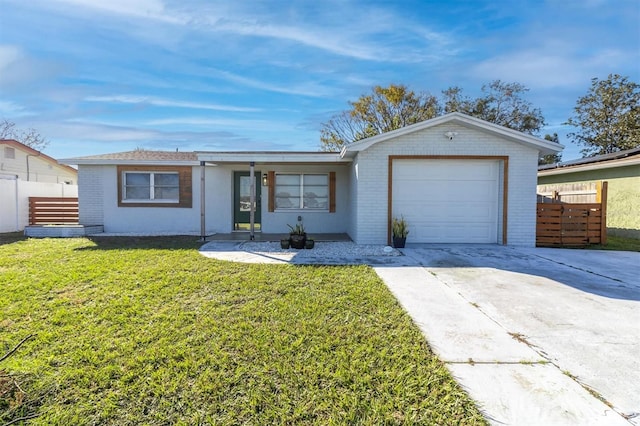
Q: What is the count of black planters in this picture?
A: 4